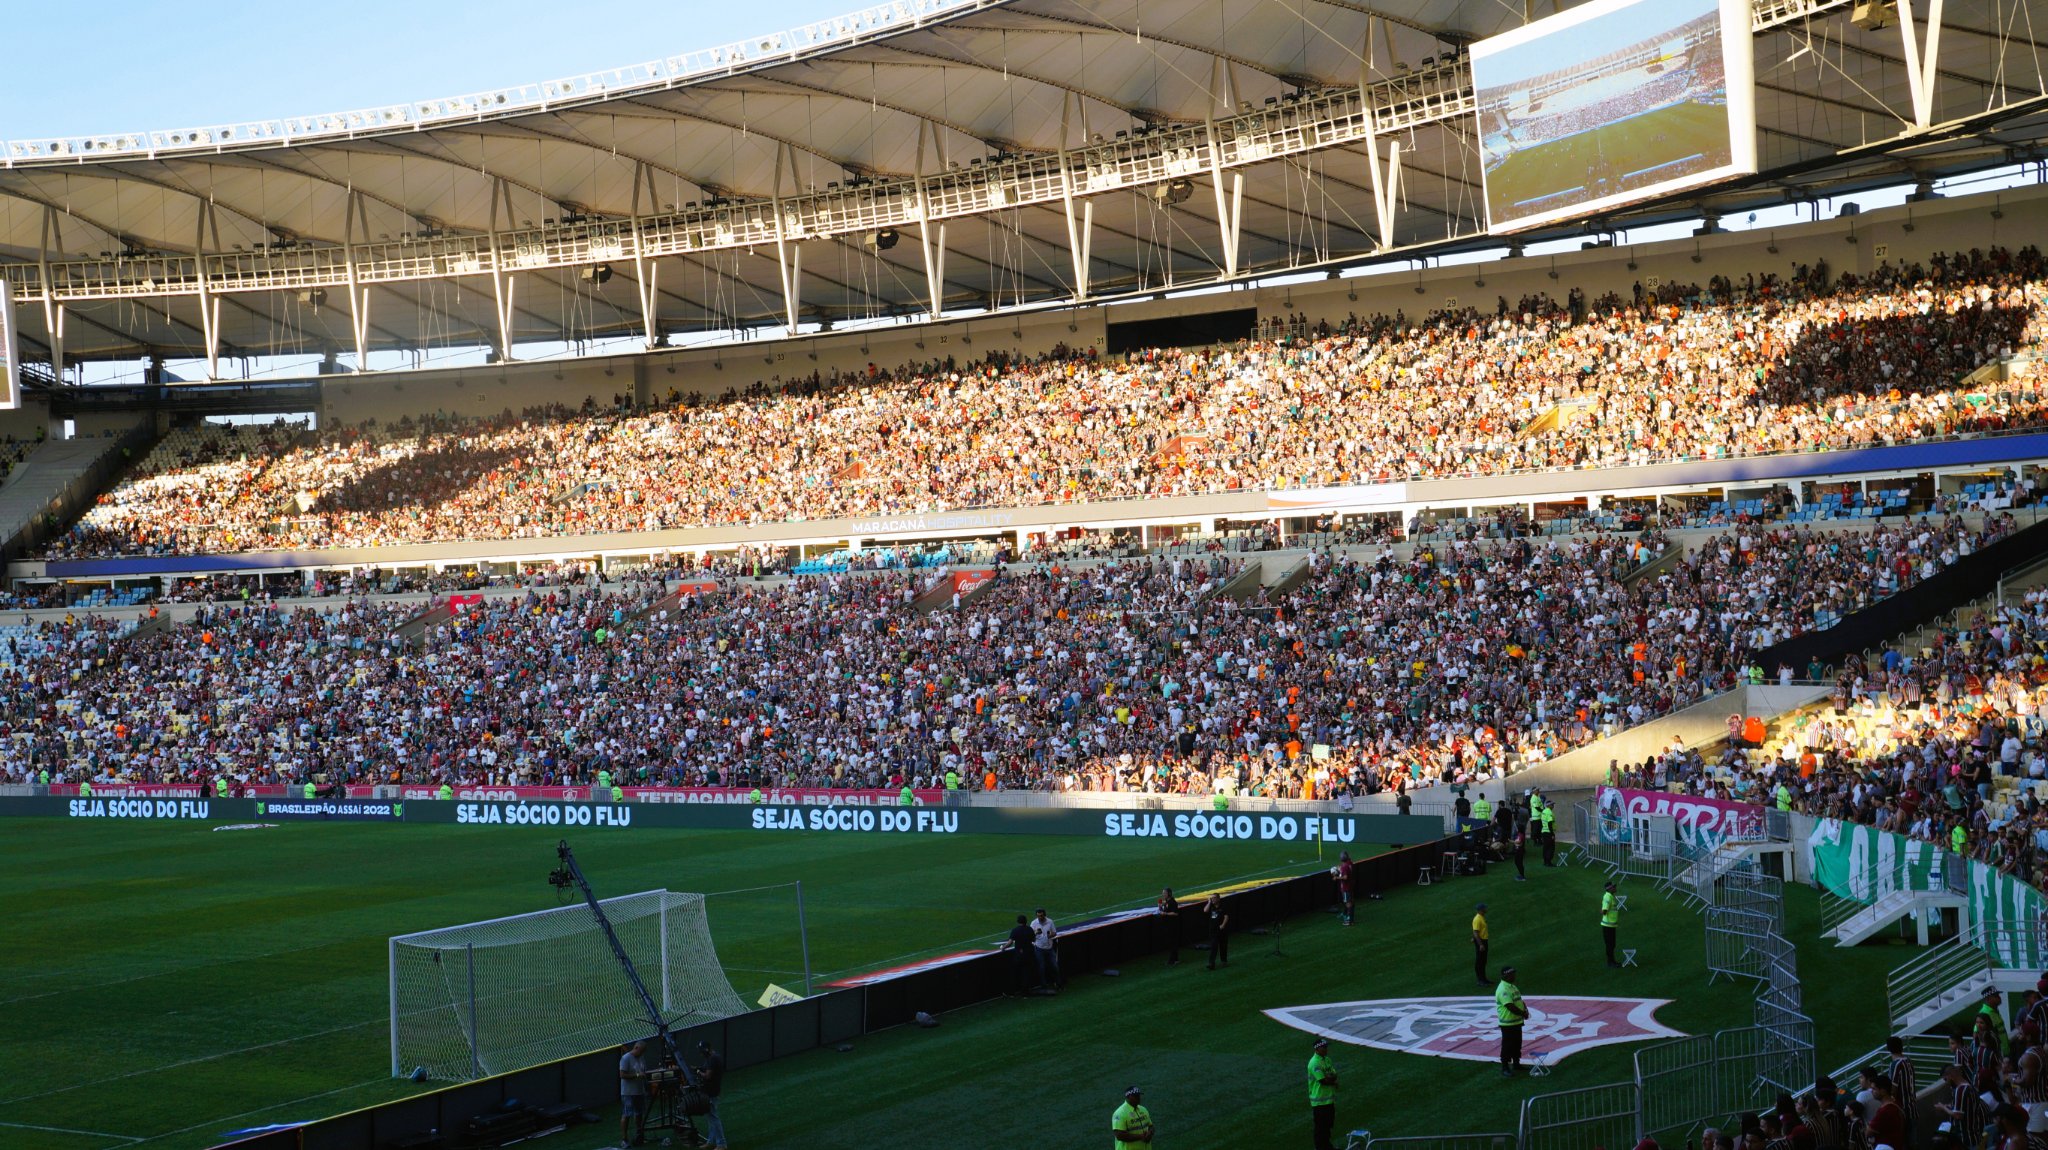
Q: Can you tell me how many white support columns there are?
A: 11